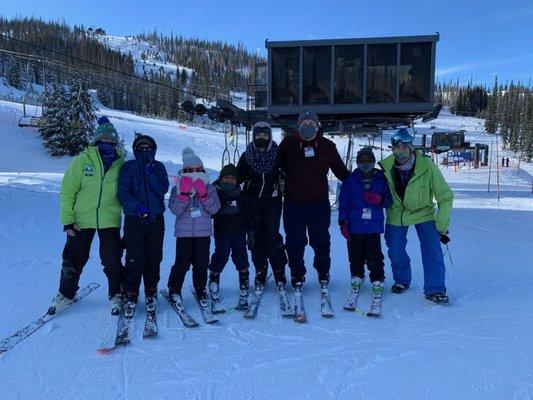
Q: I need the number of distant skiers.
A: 2